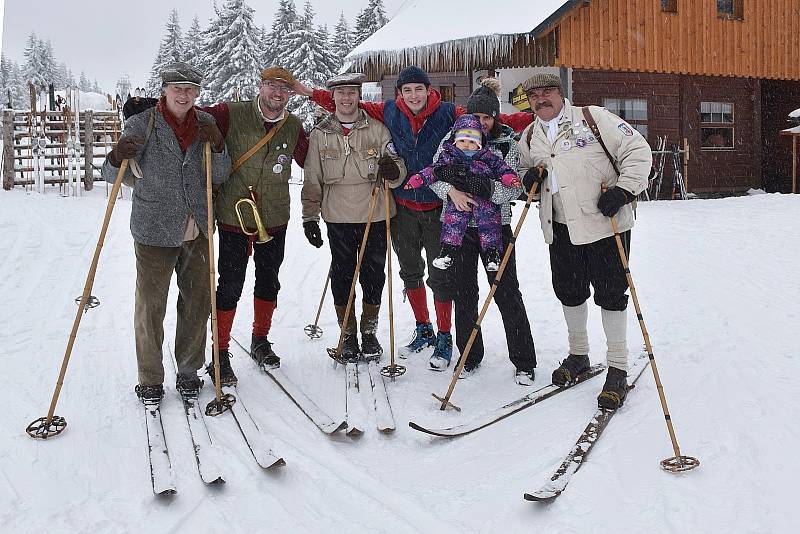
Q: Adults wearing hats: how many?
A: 6